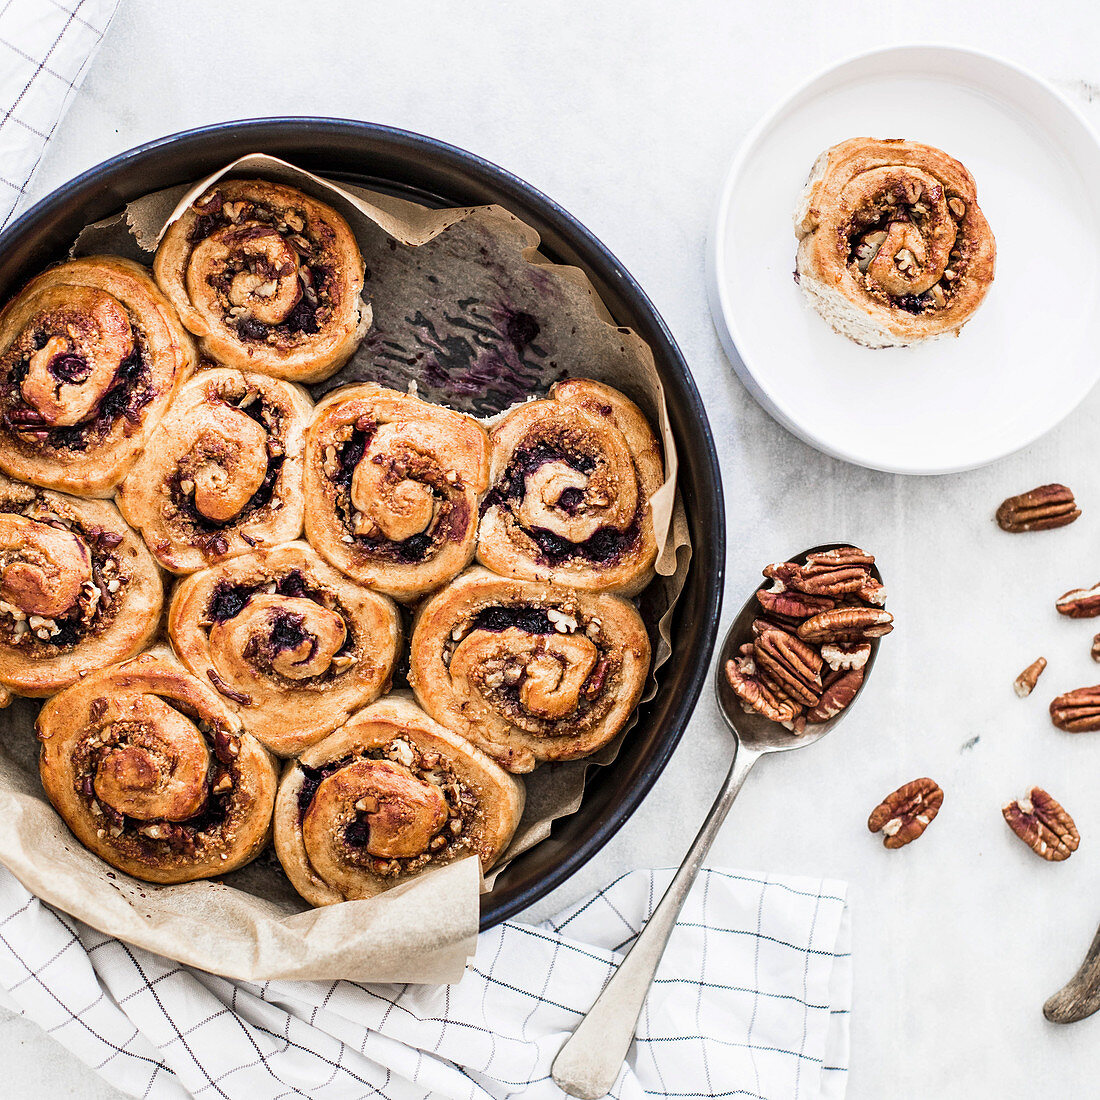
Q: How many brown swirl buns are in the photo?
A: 11